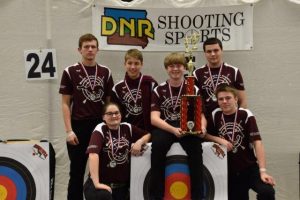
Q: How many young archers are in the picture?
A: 6